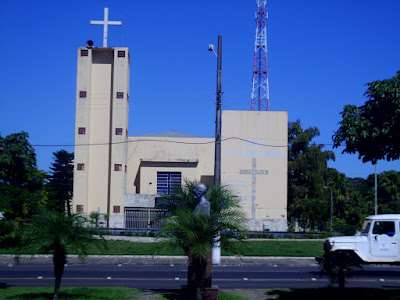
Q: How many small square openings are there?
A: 10